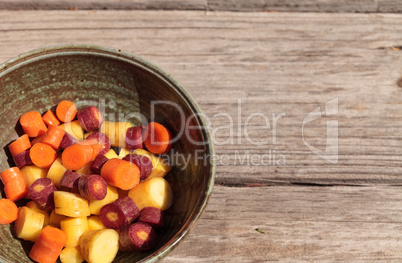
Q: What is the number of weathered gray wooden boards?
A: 3